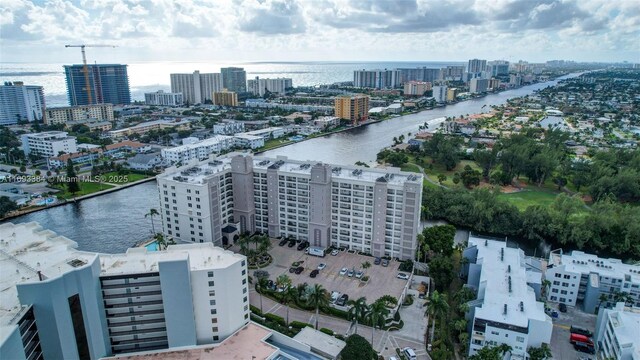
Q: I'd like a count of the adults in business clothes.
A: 0